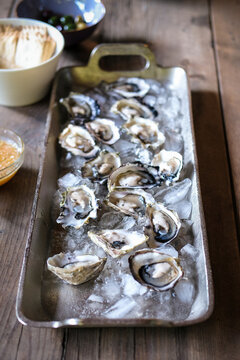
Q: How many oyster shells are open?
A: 15